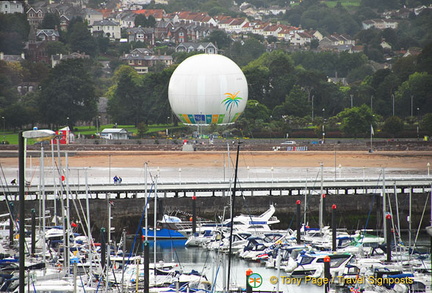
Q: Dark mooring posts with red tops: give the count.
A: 7